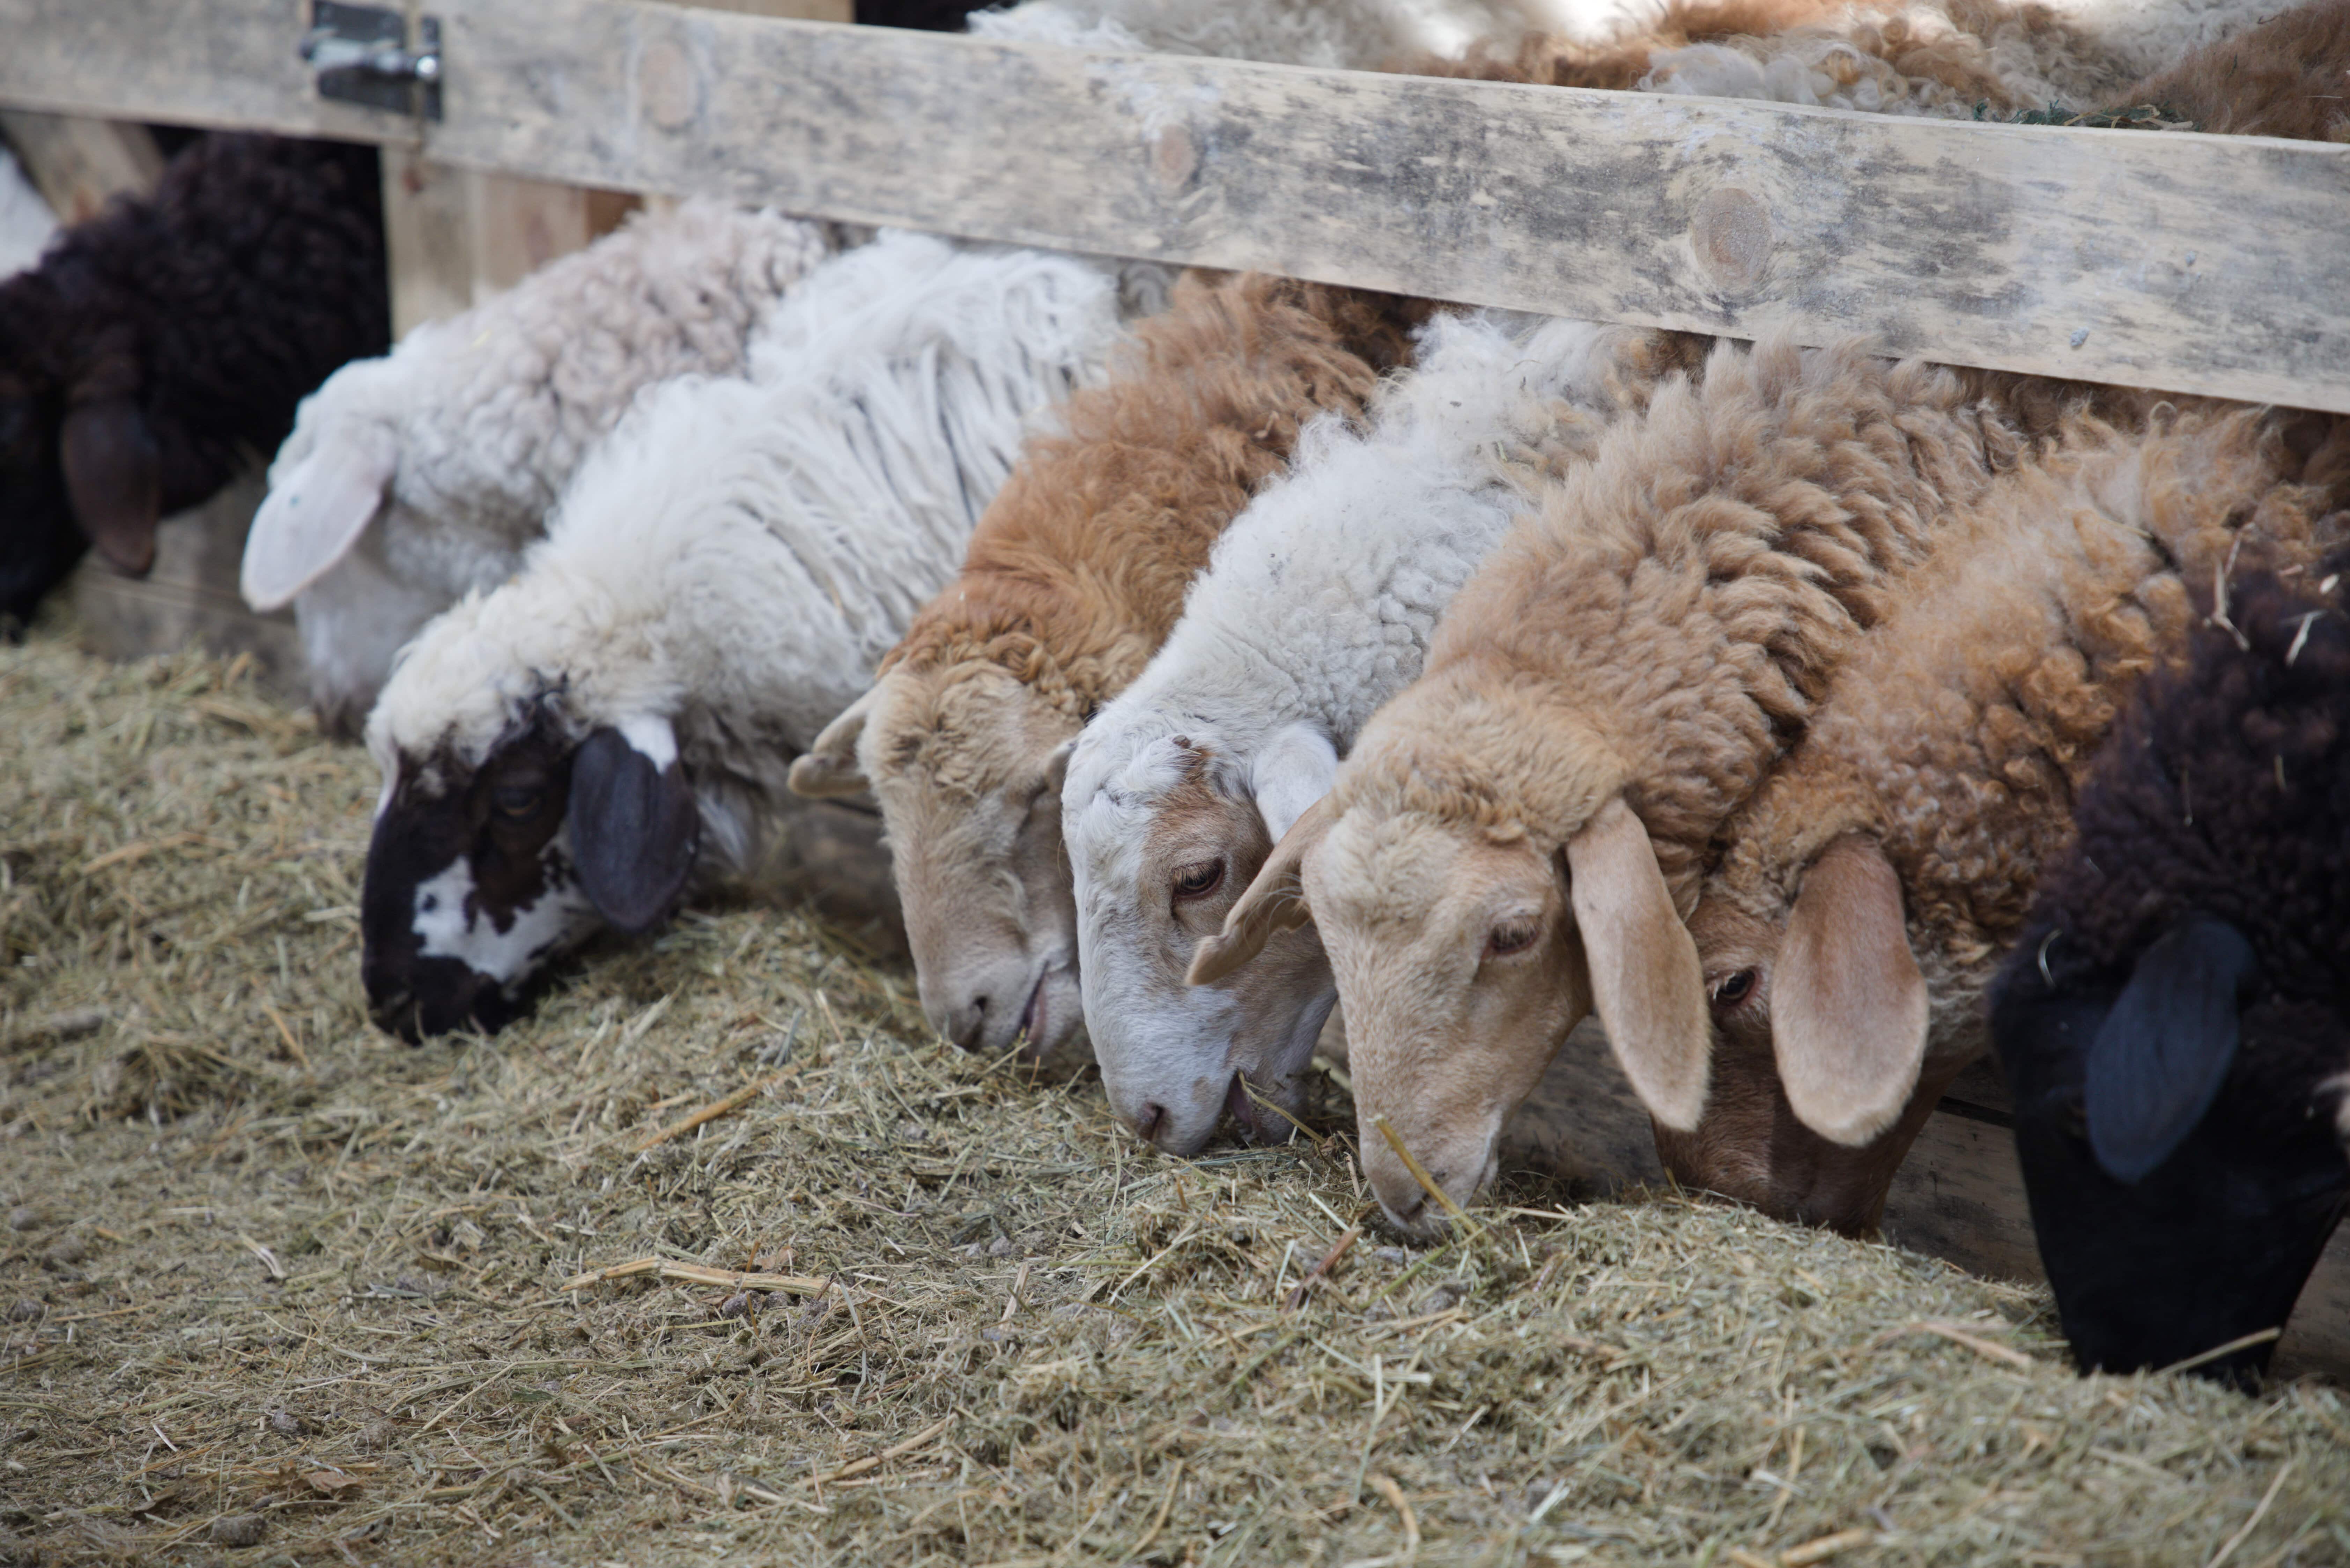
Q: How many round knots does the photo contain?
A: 3